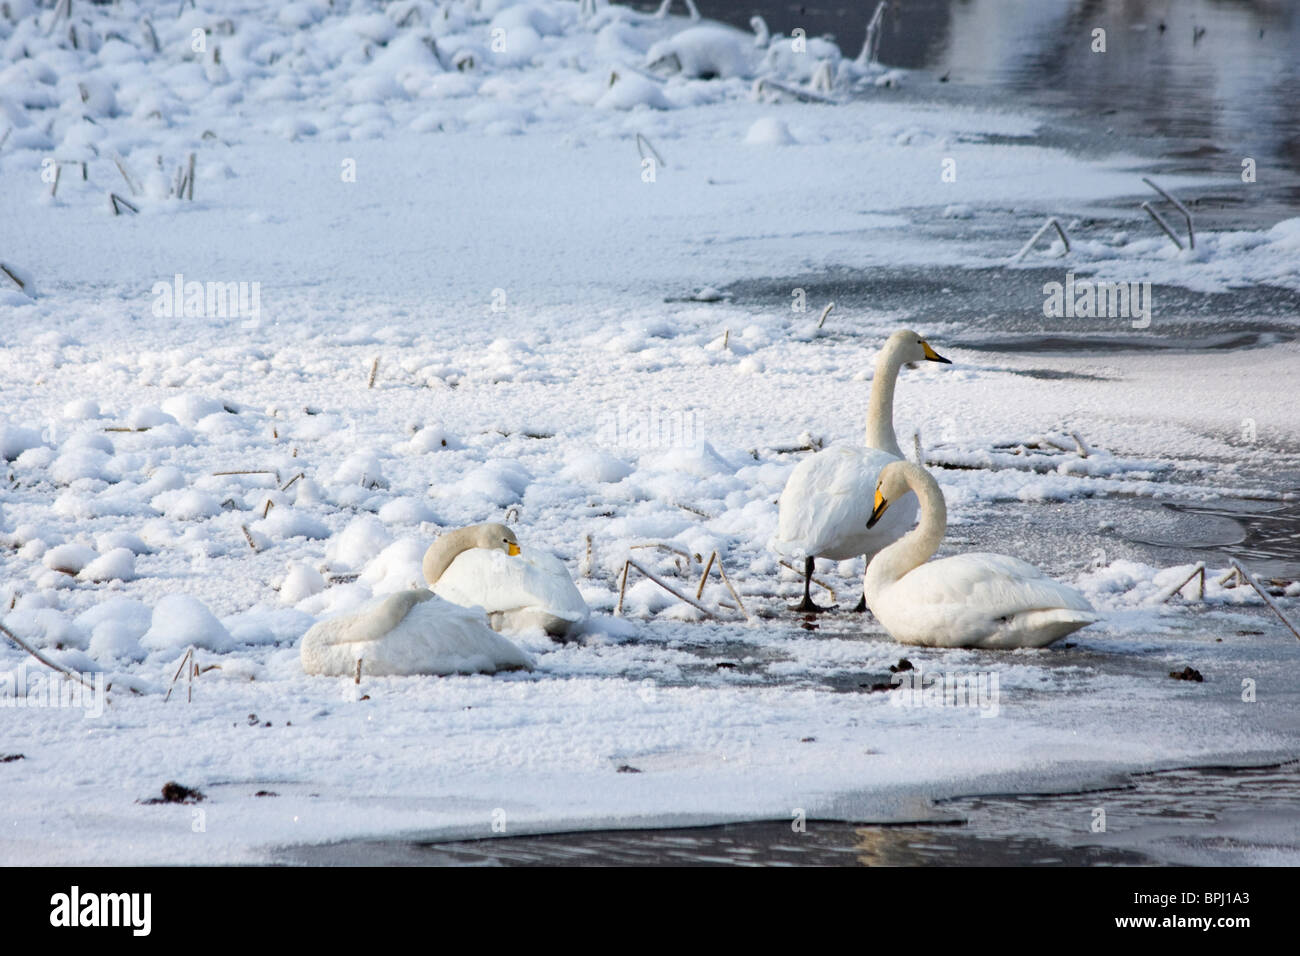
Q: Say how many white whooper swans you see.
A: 4